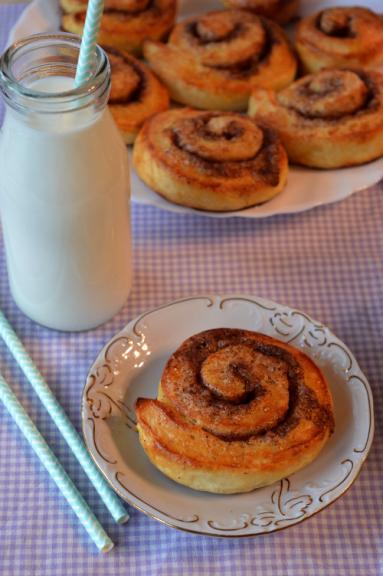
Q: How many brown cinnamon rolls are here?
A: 8